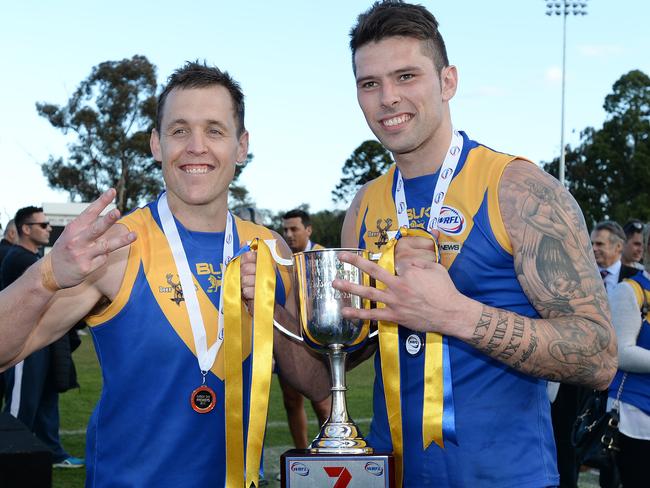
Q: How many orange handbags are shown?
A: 0